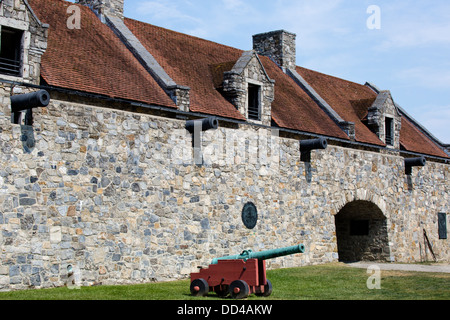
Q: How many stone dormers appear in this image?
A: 3